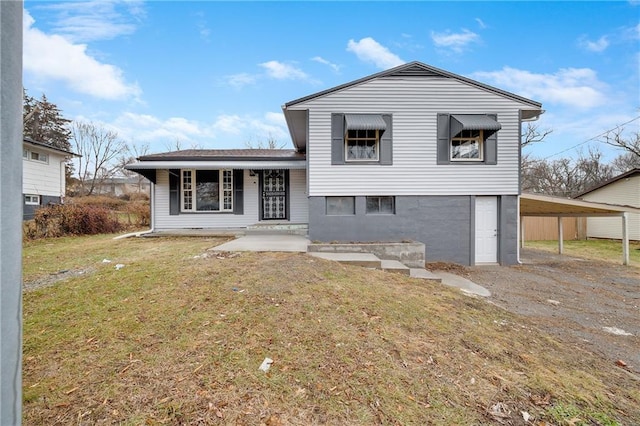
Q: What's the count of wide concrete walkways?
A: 1